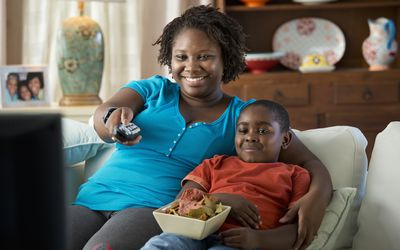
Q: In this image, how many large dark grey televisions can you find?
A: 1